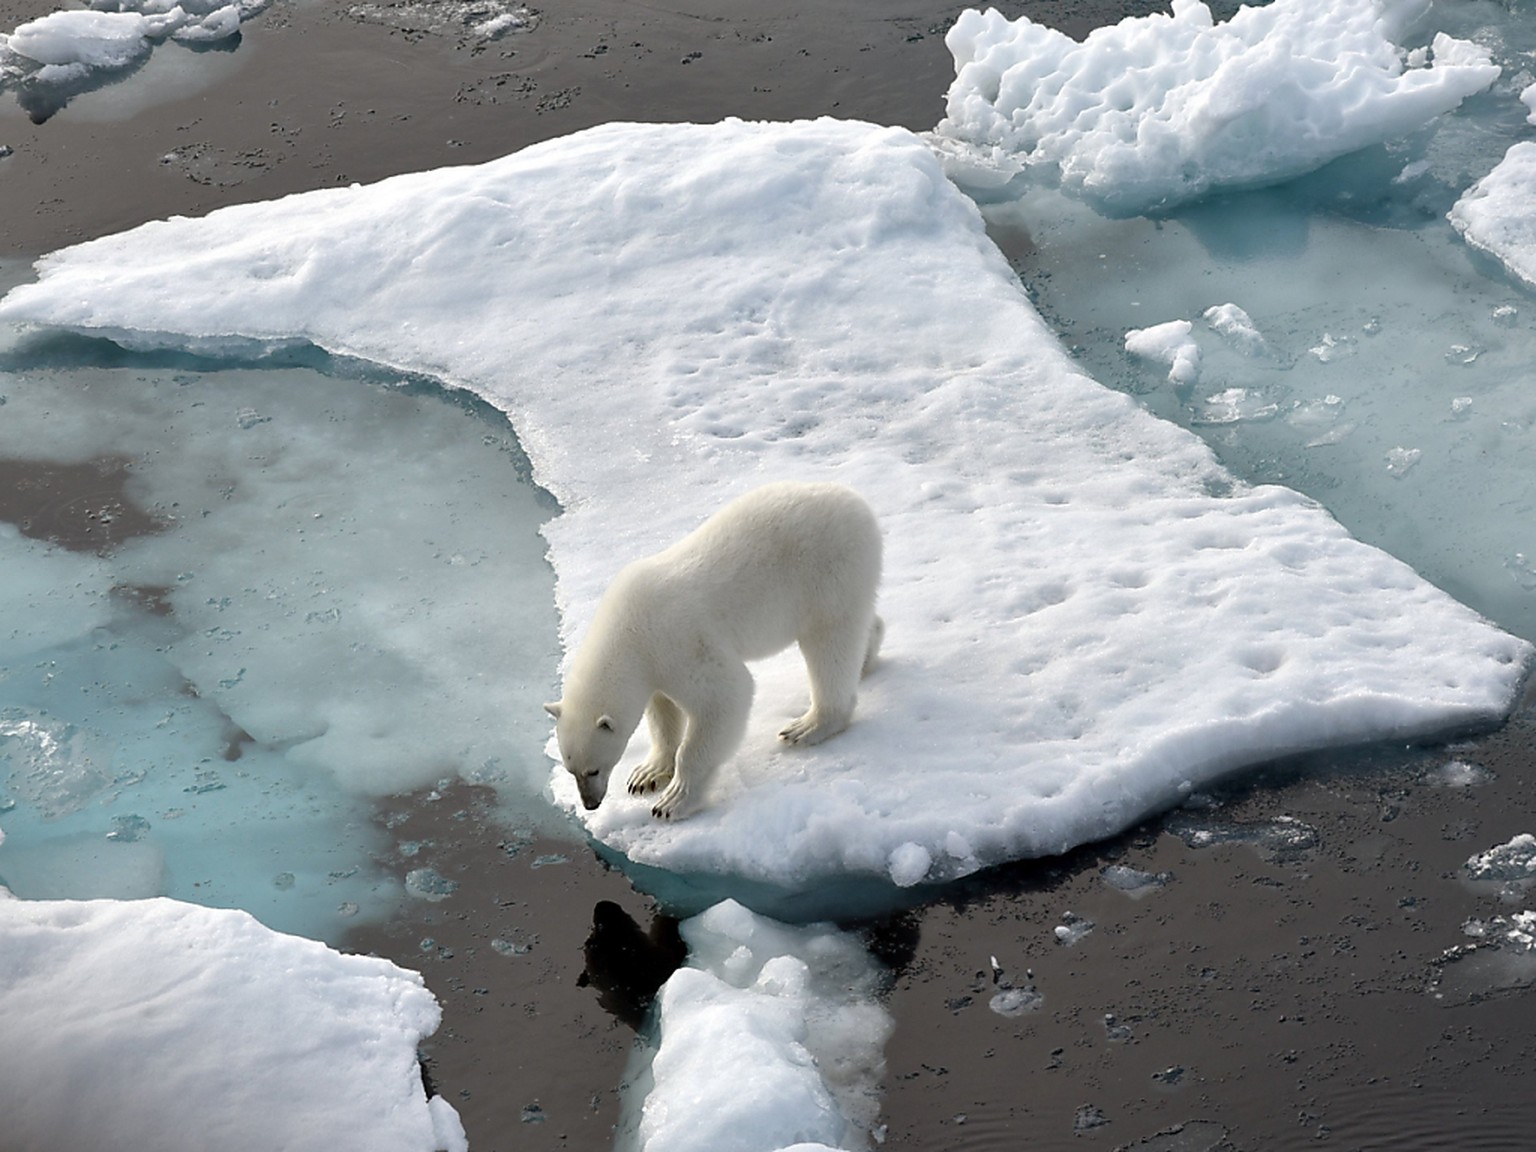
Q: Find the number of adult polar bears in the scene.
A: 1